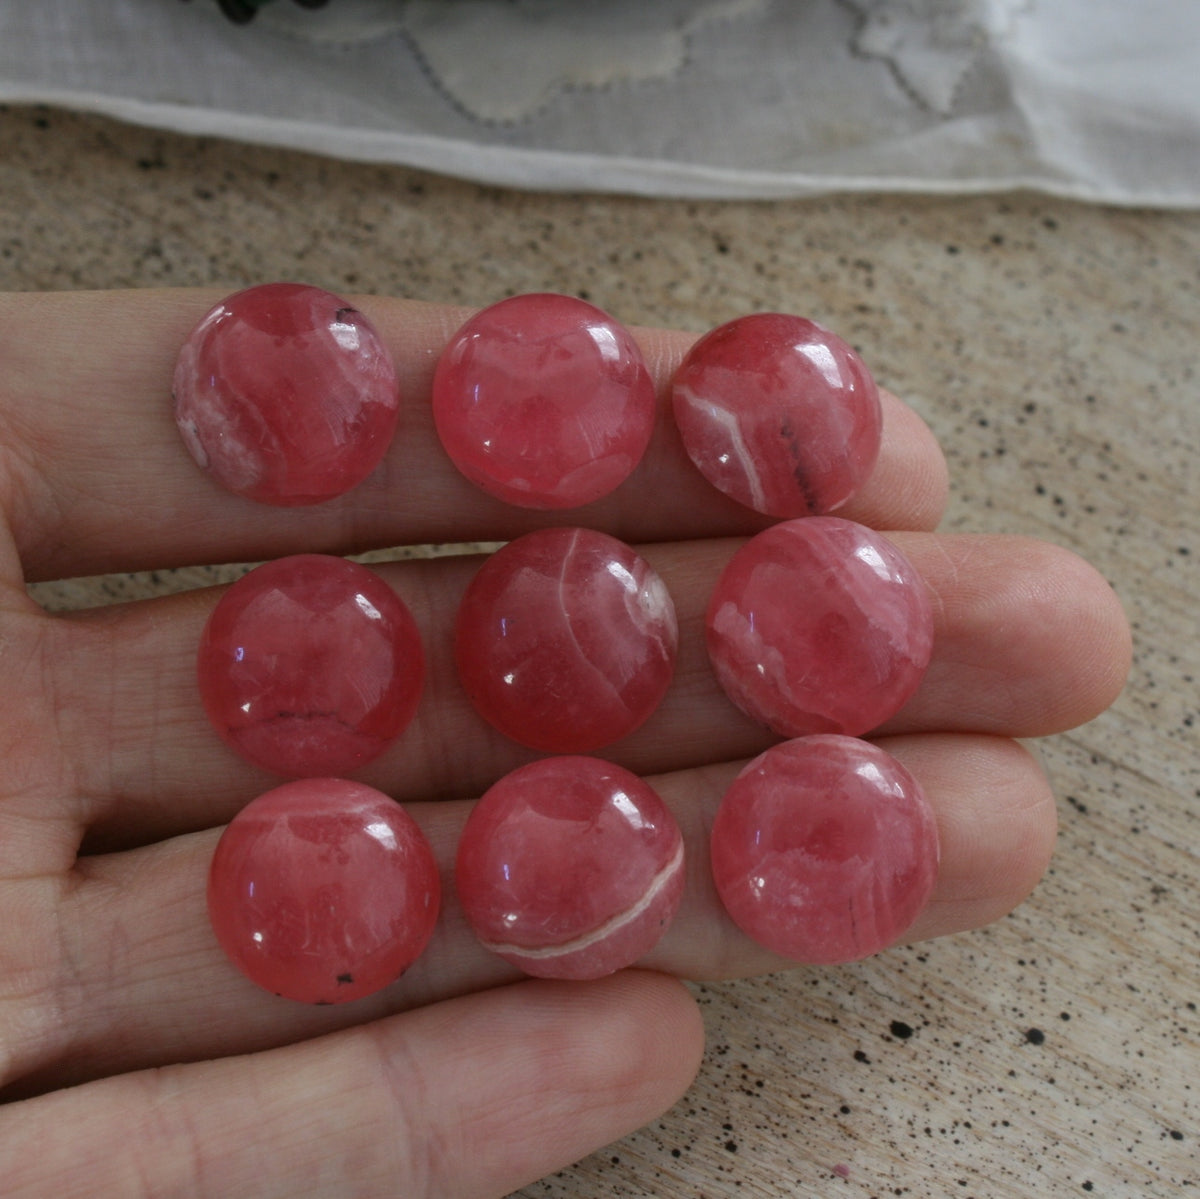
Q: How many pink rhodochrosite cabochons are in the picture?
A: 9